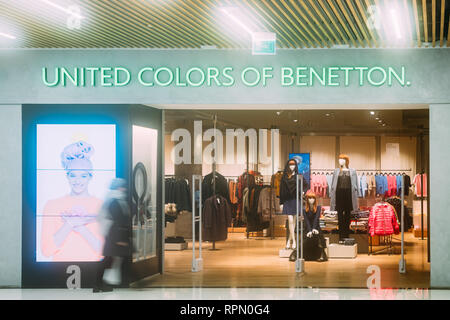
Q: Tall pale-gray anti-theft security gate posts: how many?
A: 3